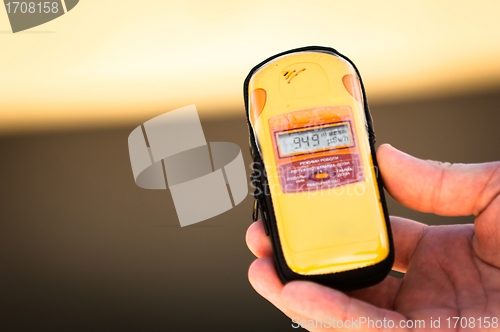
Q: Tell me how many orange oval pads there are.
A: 2